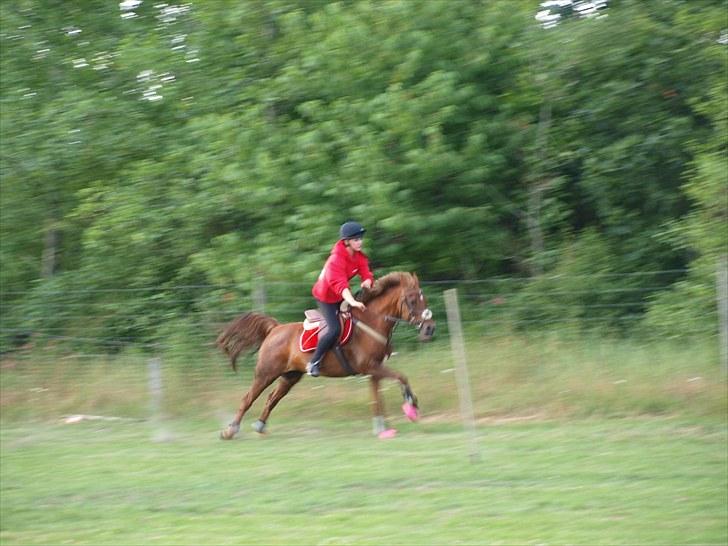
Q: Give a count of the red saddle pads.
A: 1